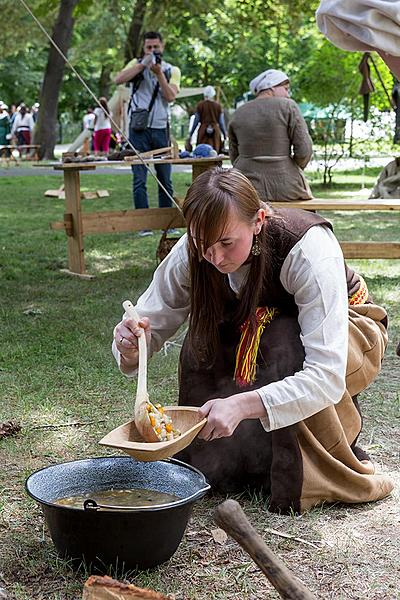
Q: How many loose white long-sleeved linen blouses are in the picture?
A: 1